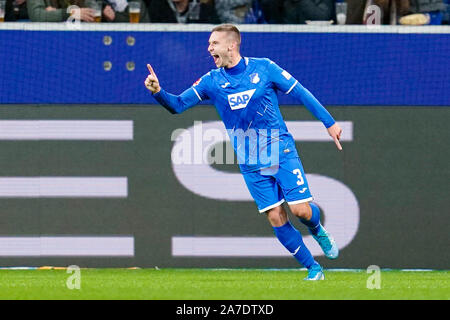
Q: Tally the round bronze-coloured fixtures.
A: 4